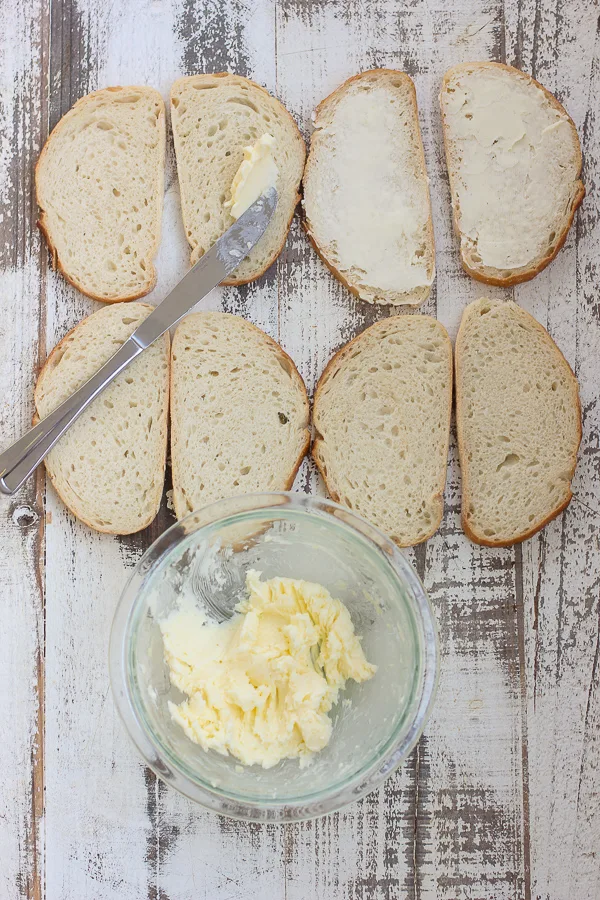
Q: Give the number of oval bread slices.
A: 8